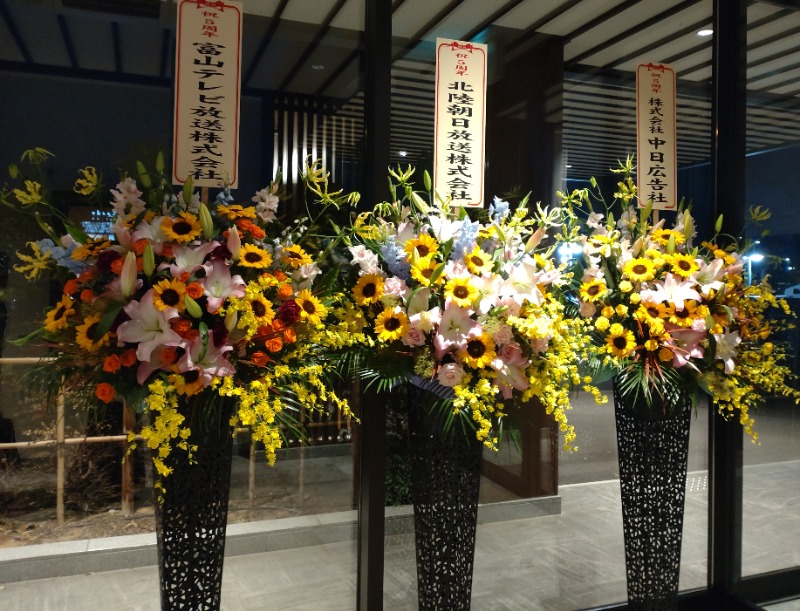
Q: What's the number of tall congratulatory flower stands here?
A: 3